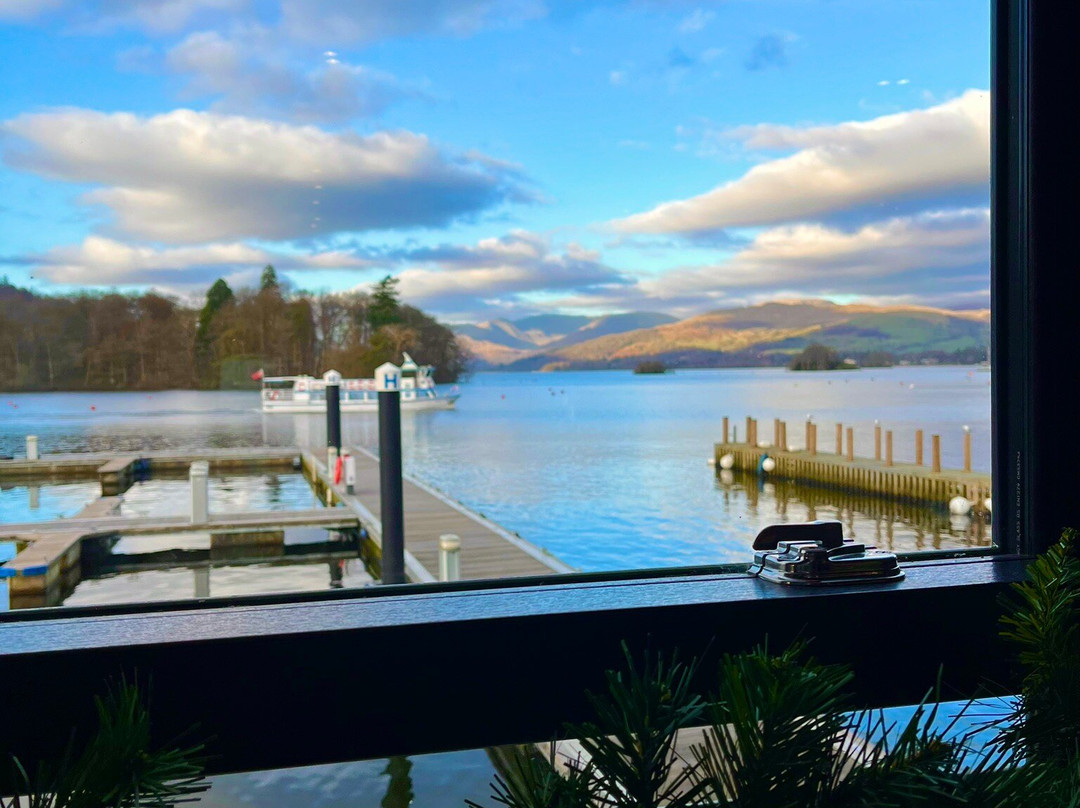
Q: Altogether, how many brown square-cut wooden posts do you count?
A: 14